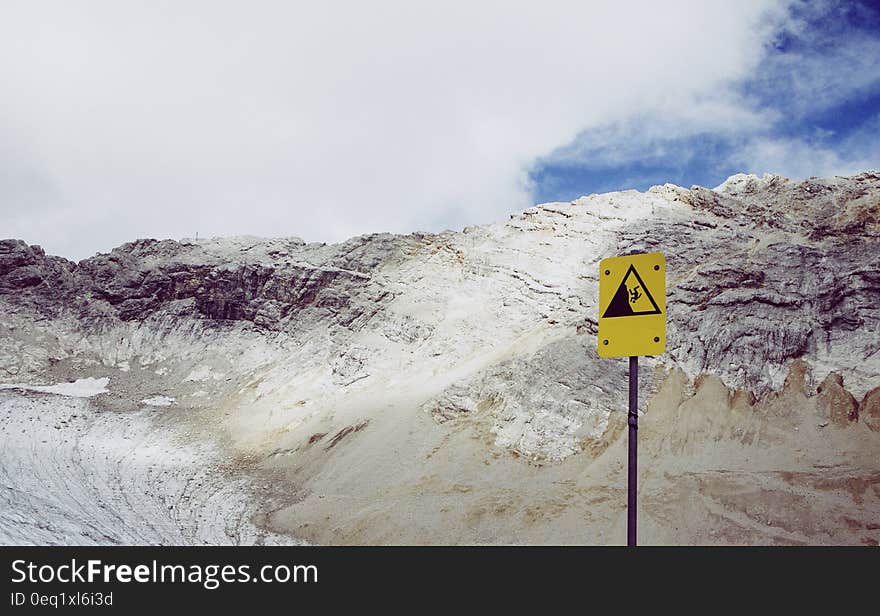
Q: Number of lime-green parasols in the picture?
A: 0